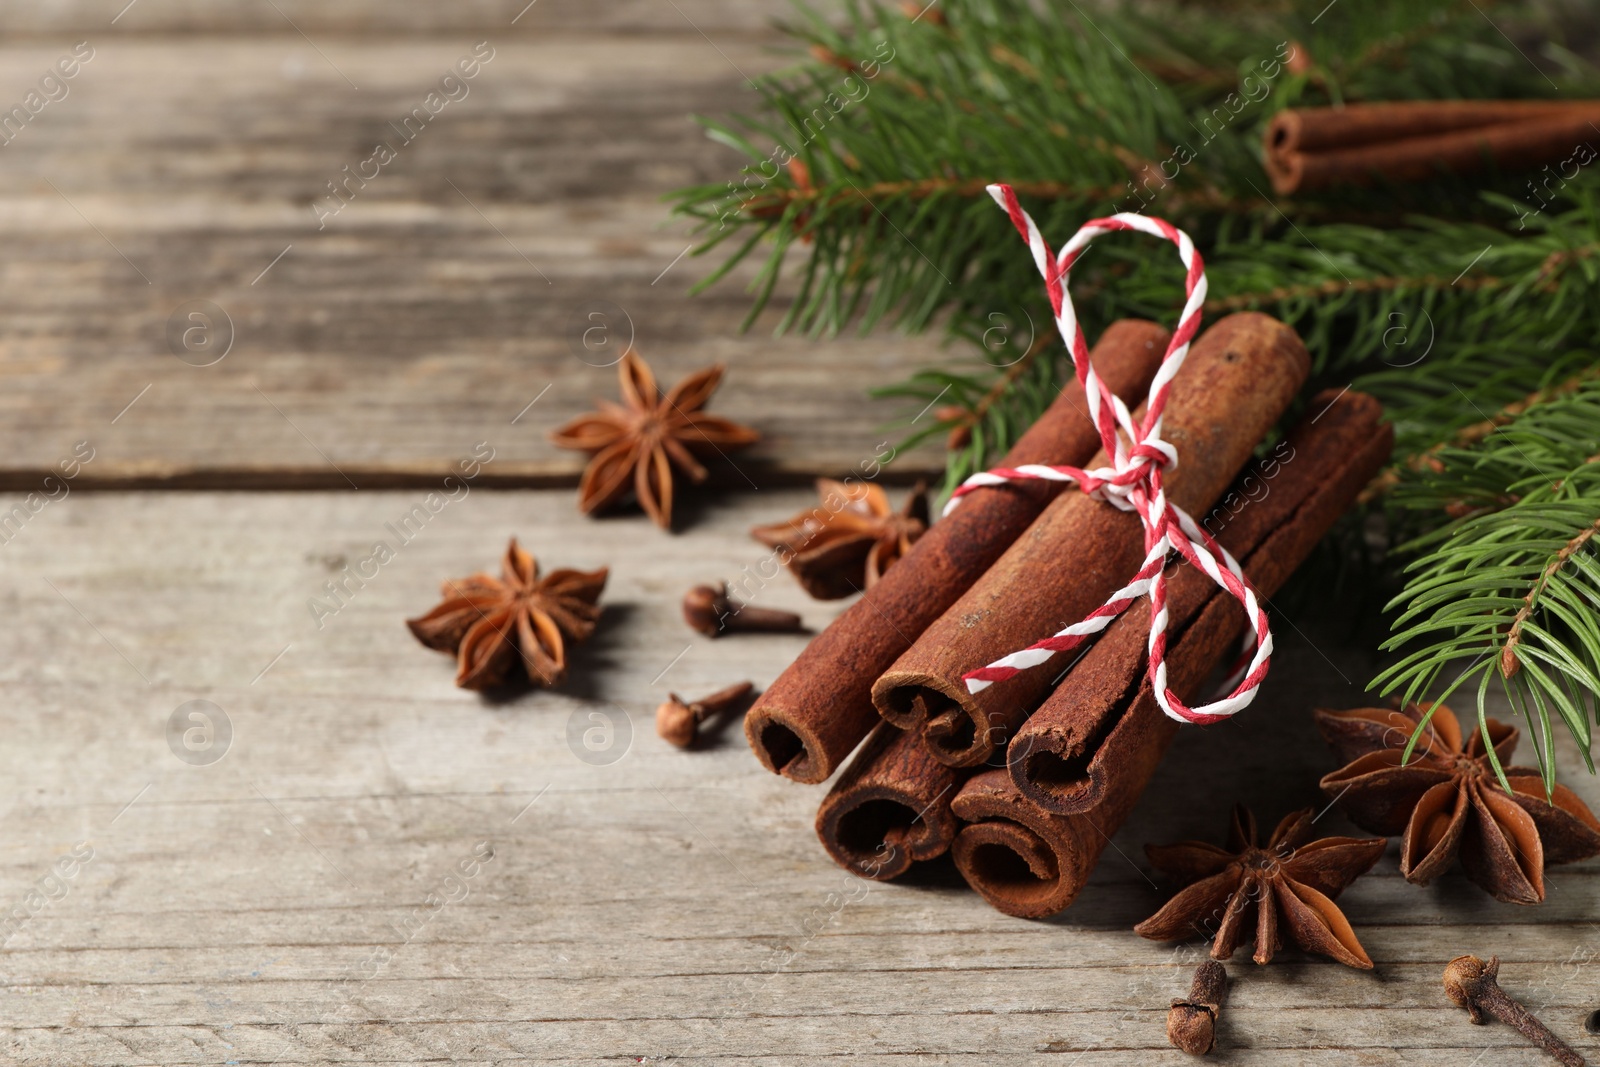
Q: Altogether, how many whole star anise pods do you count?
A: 5